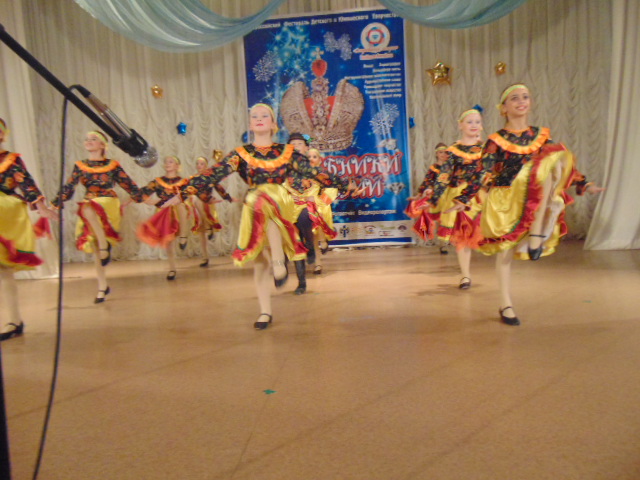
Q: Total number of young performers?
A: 10